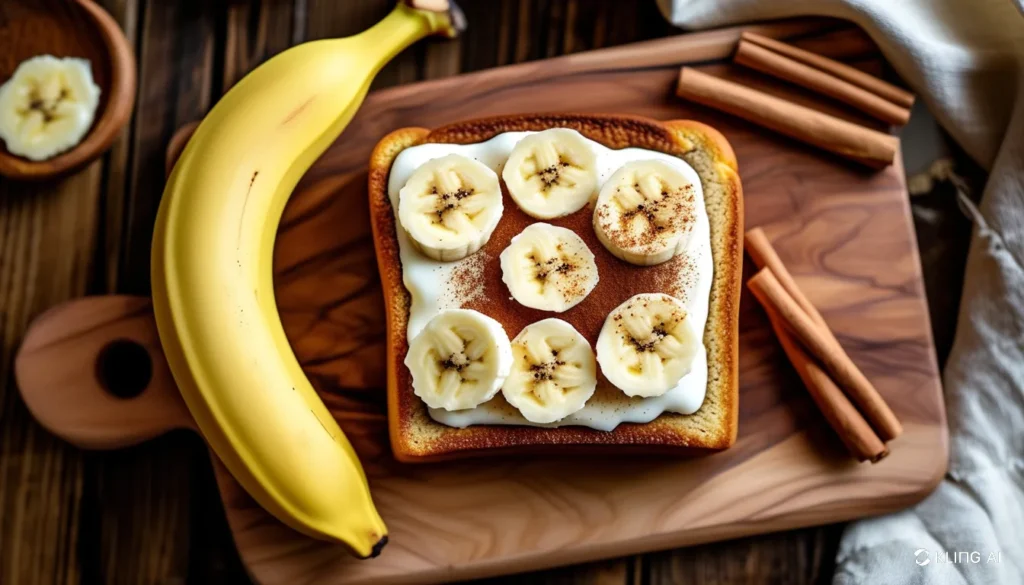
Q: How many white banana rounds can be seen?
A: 8